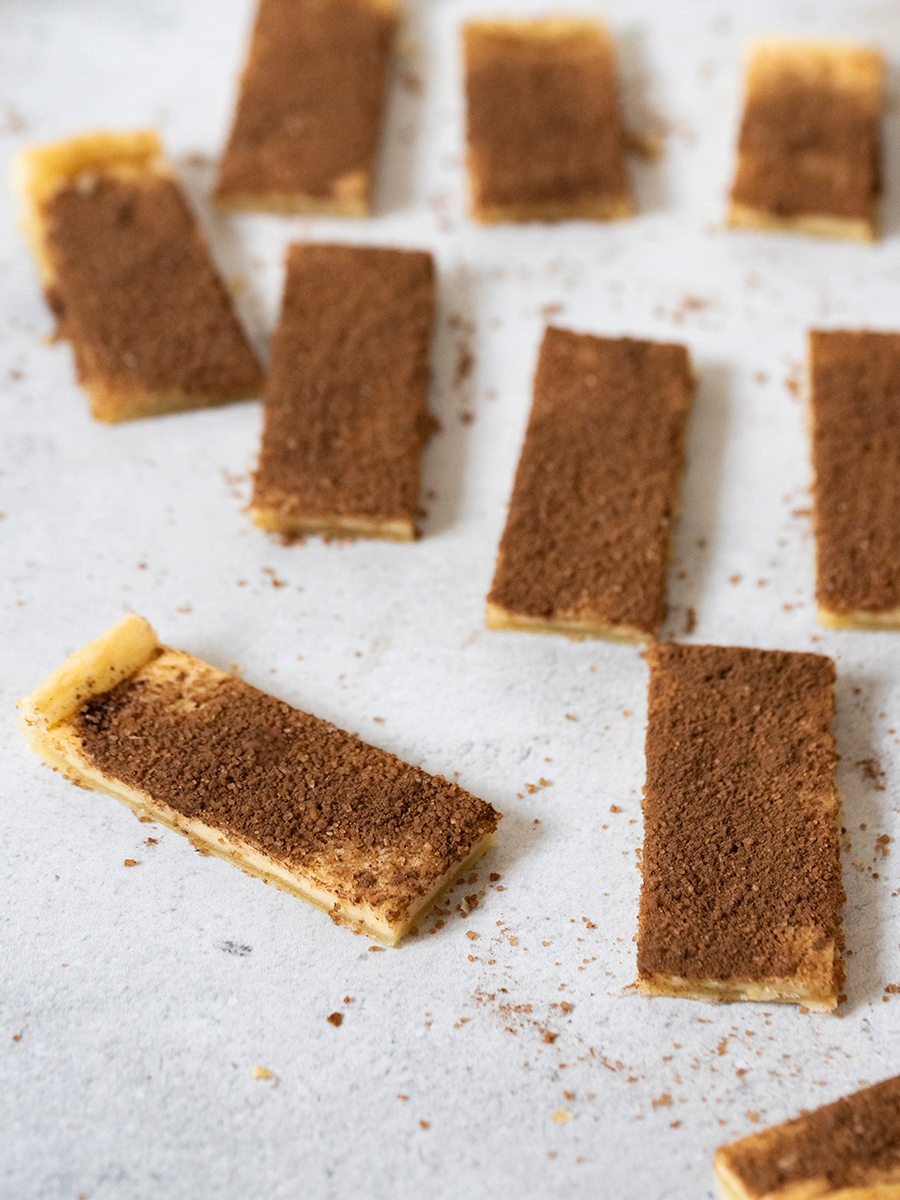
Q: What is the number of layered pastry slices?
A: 10